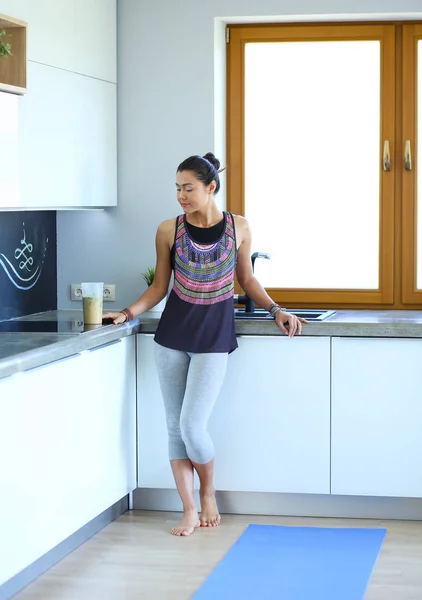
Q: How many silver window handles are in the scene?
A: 2